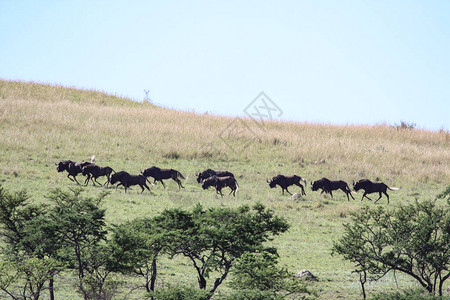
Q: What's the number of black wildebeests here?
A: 9